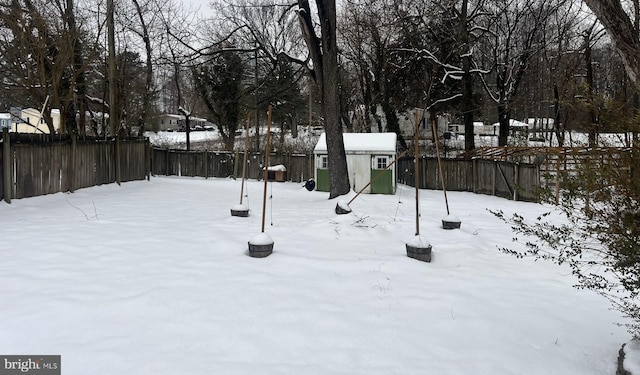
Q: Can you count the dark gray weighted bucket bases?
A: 5